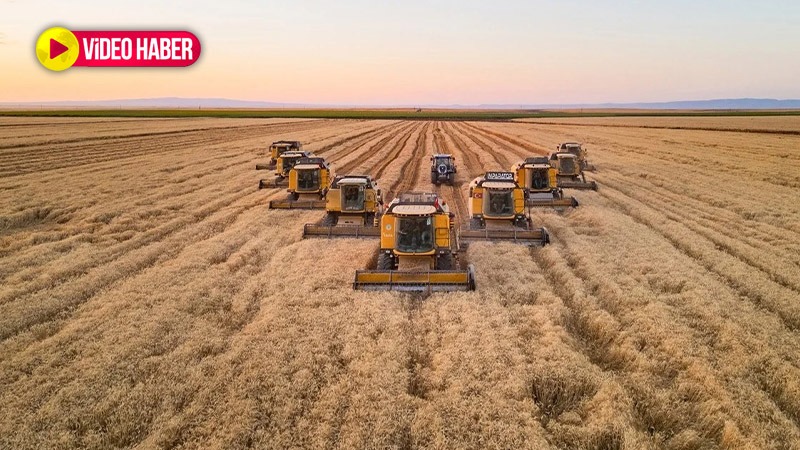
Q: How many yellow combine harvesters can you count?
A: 9